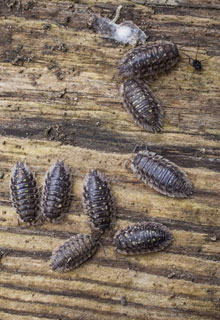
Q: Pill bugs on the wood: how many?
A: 8